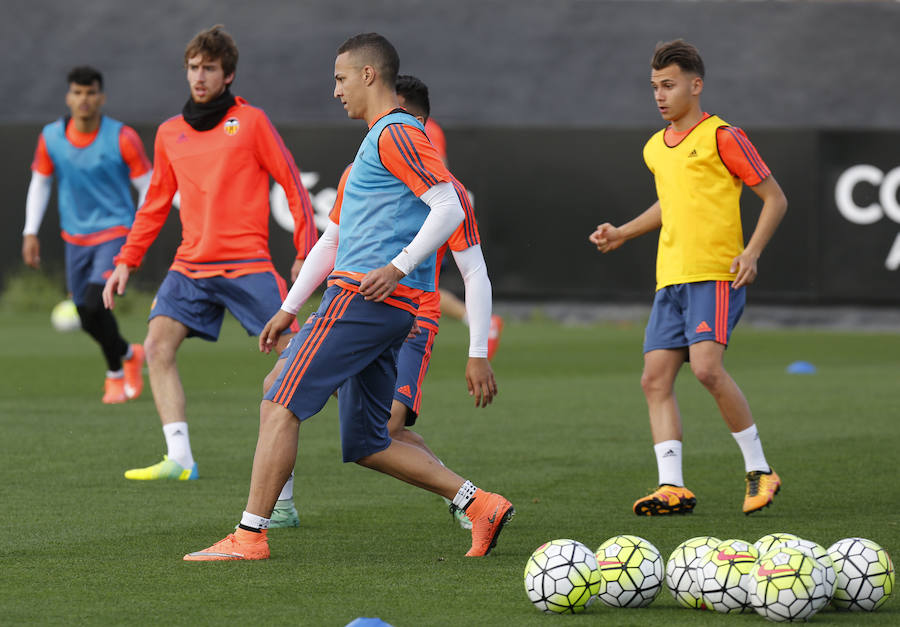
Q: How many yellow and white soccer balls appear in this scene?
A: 9